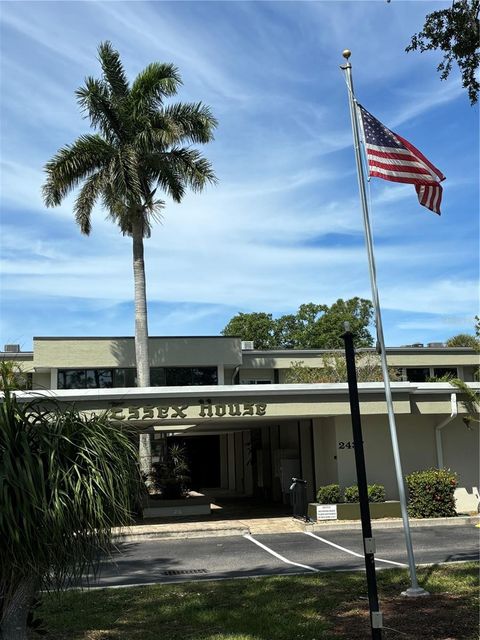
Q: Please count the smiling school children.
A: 0